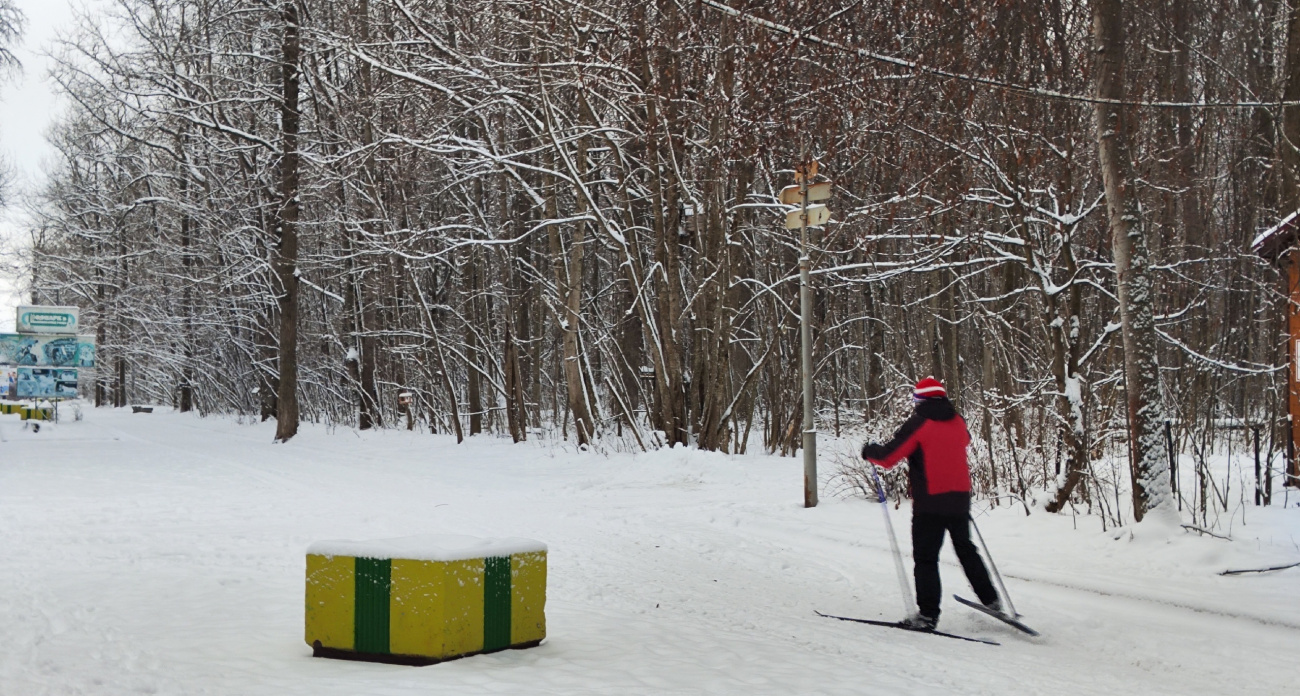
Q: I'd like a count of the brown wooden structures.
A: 1